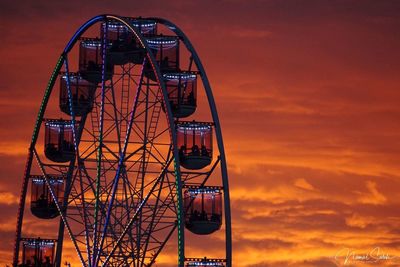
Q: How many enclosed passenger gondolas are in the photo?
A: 12